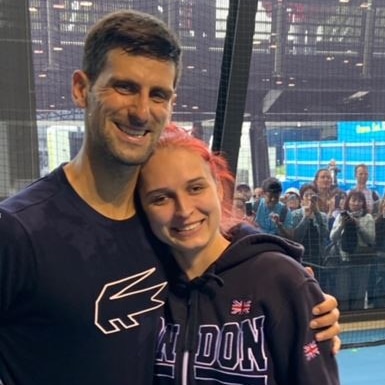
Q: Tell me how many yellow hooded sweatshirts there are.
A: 0